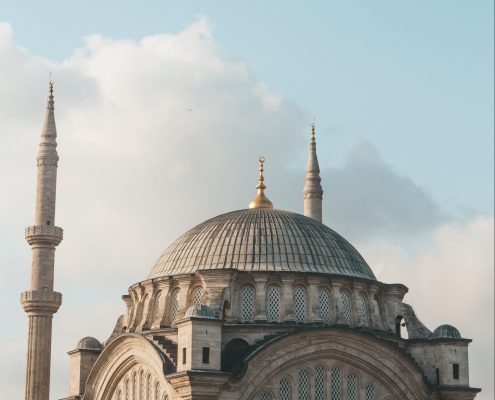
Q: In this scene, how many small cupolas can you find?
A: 3